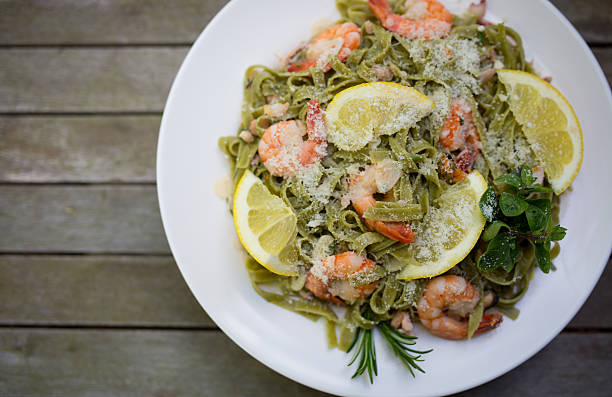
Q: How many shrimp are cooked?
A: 7